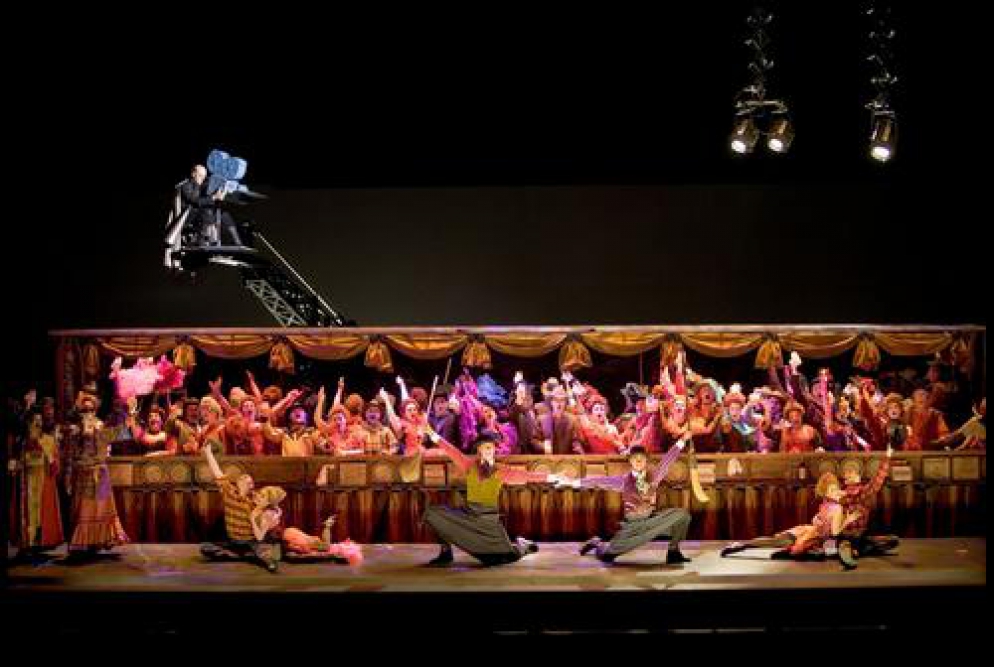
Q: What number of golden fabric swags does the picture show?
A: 9